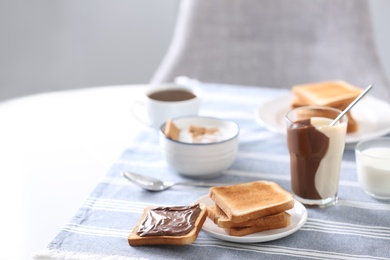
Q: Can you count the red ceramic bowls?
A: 0